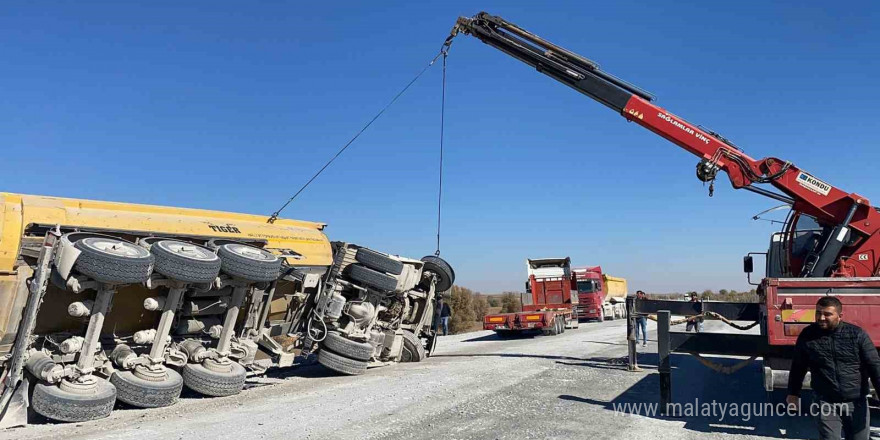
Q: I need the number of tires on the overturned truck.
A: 12